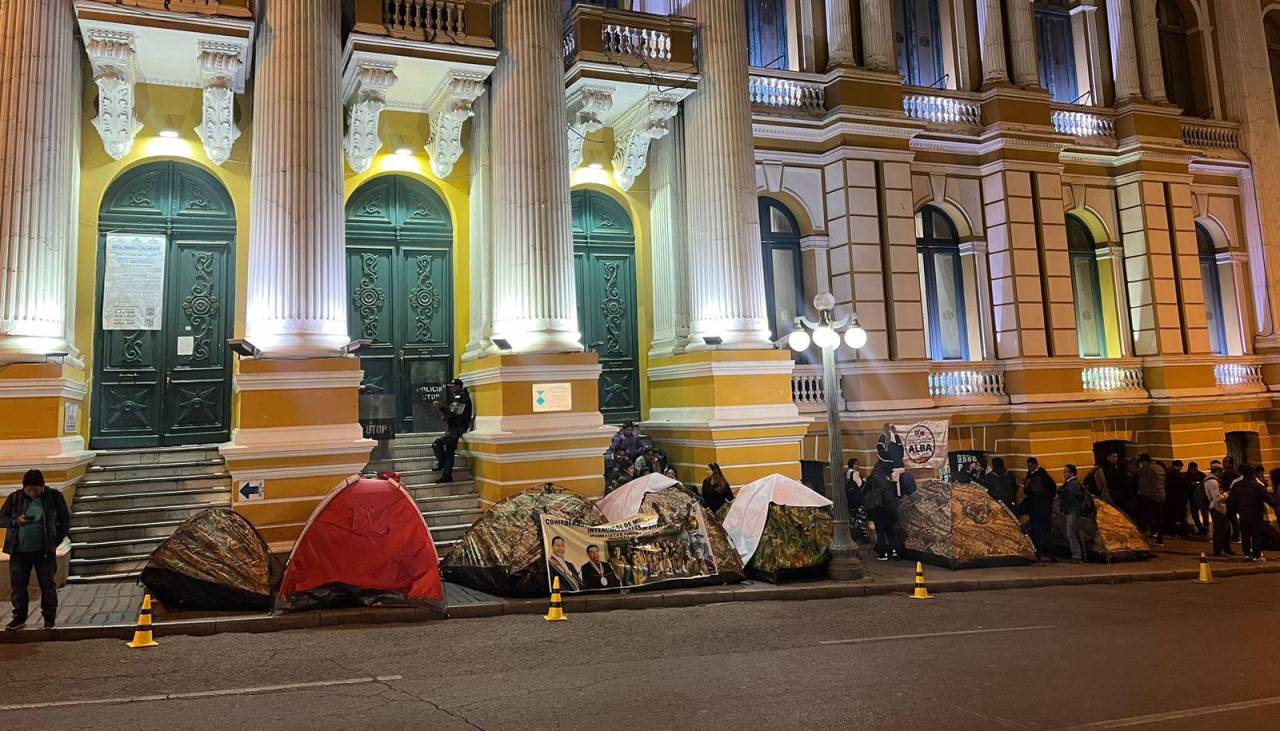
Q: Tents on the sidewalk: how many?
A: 7